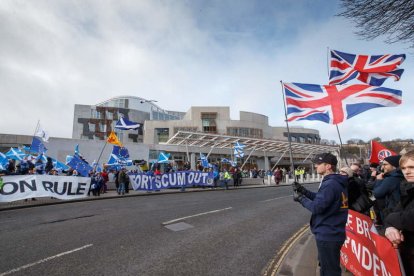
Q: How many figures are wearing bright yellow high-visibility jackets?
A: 3